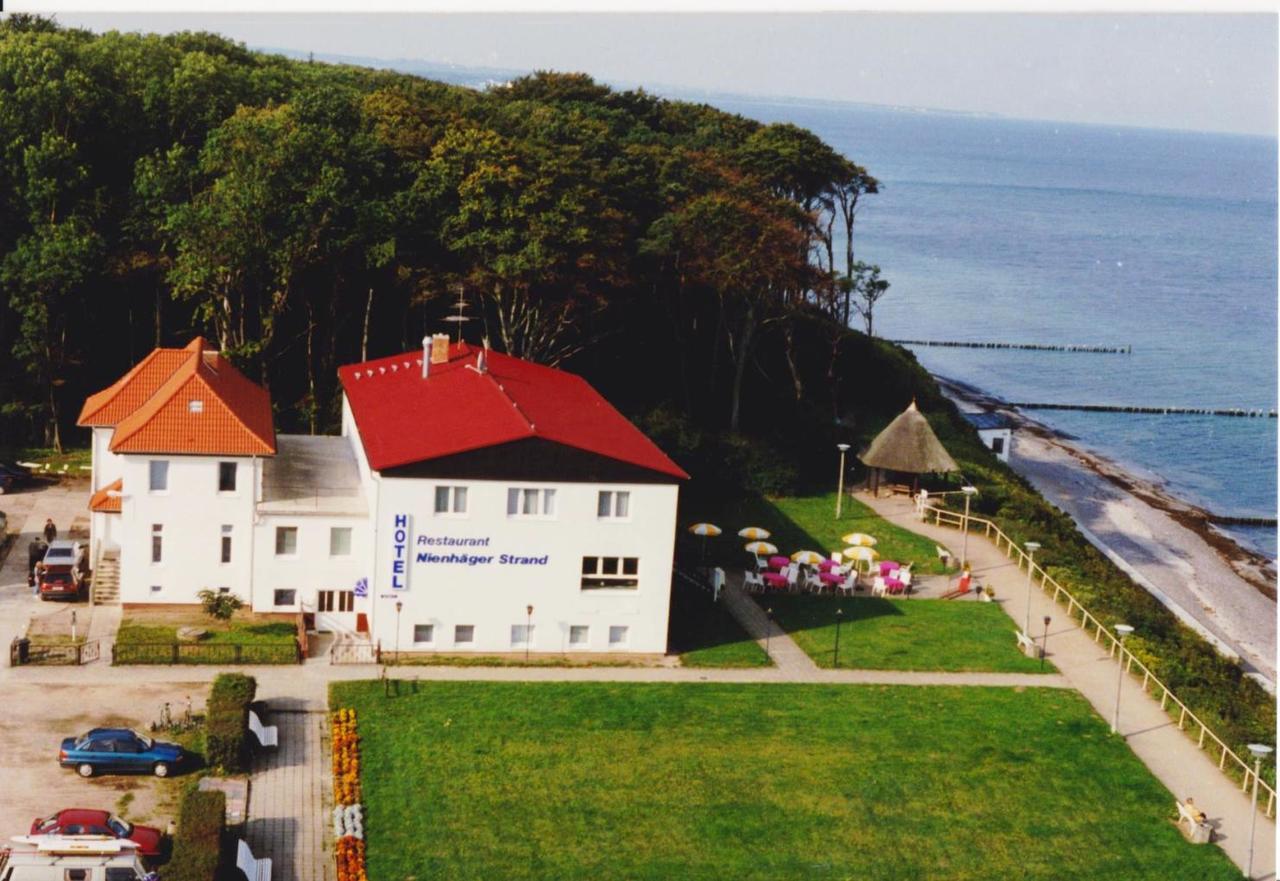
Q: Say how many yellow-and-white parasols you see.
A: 6